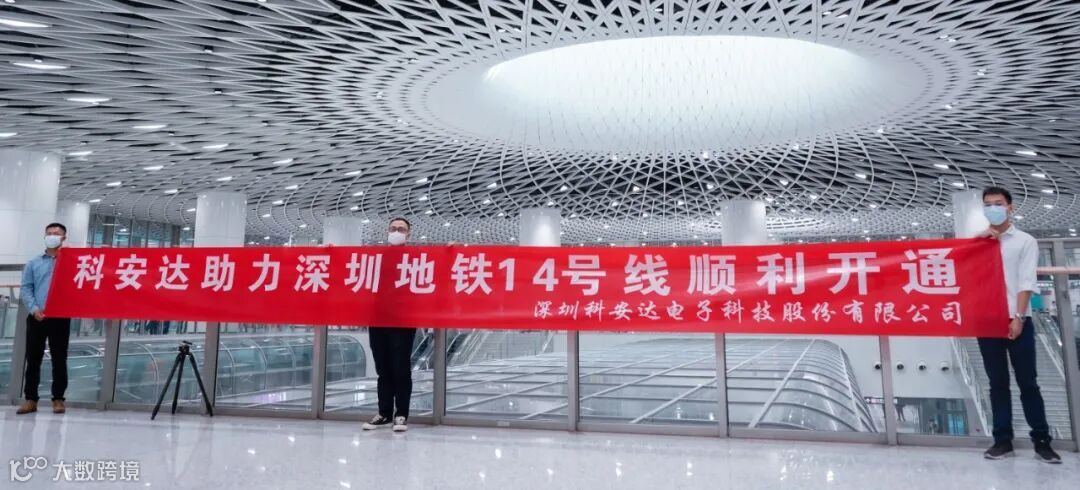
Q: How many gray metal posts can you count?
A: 9